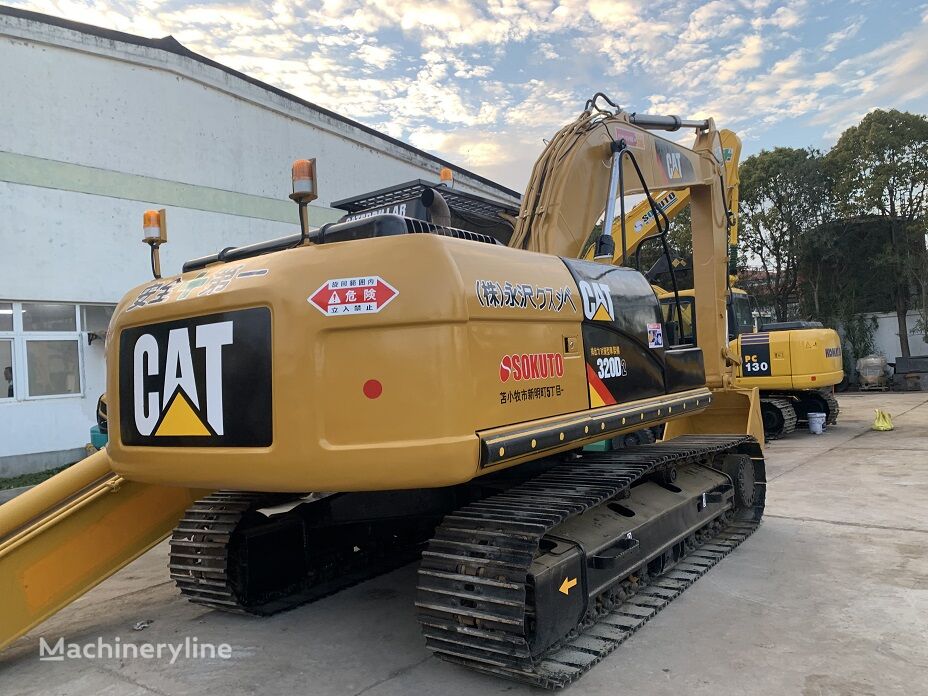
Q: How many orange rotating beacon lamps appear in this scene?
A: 3